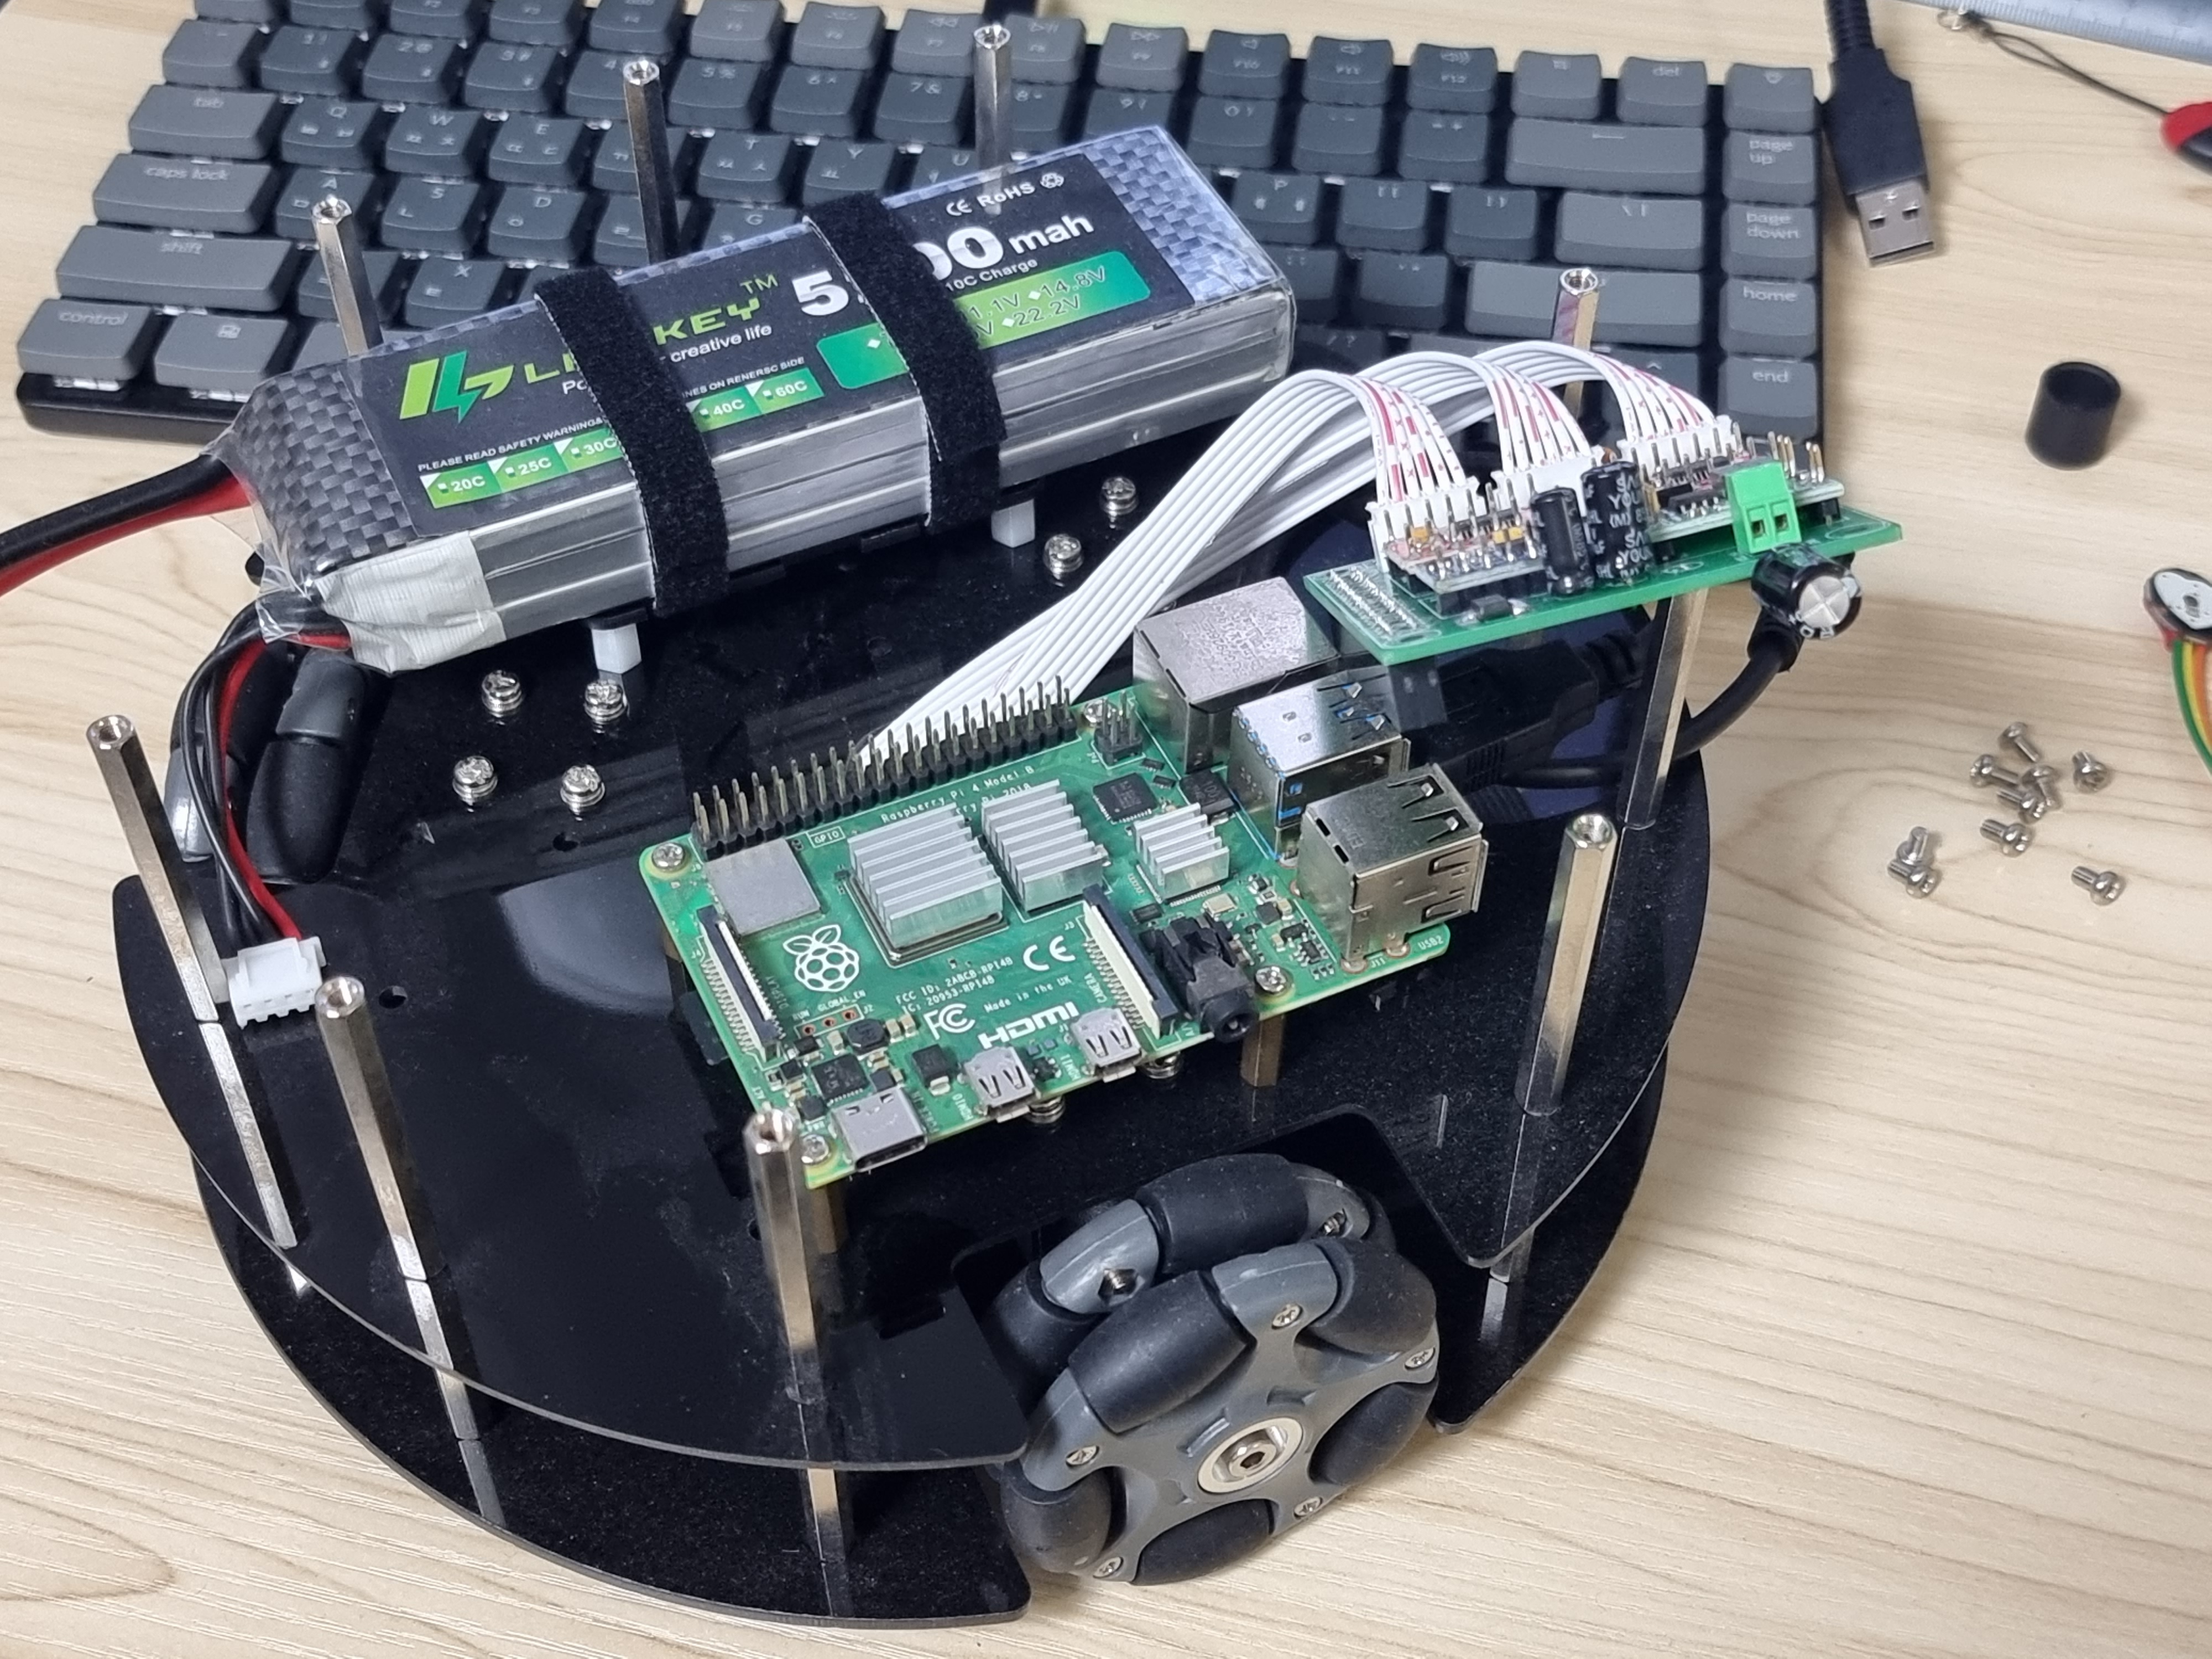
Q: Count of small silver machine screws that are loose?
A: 9